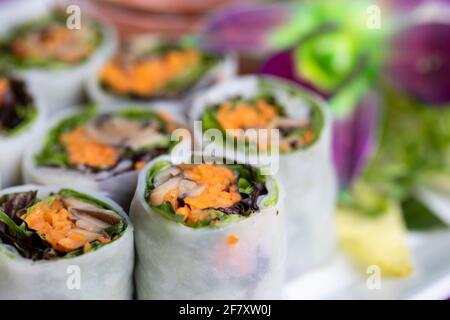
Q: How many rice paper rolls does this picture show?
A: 7